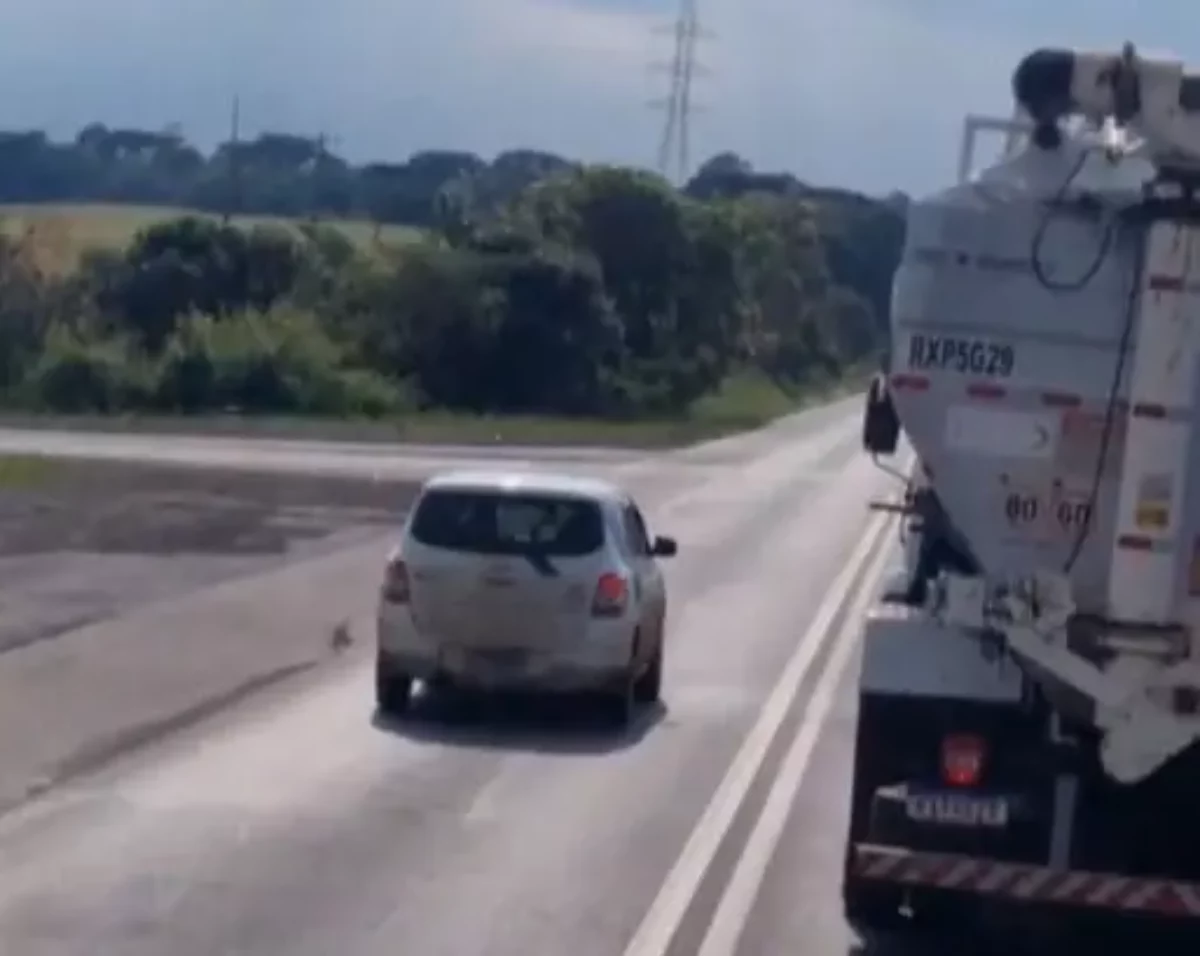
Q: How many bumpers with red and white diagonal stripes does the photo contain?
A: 1